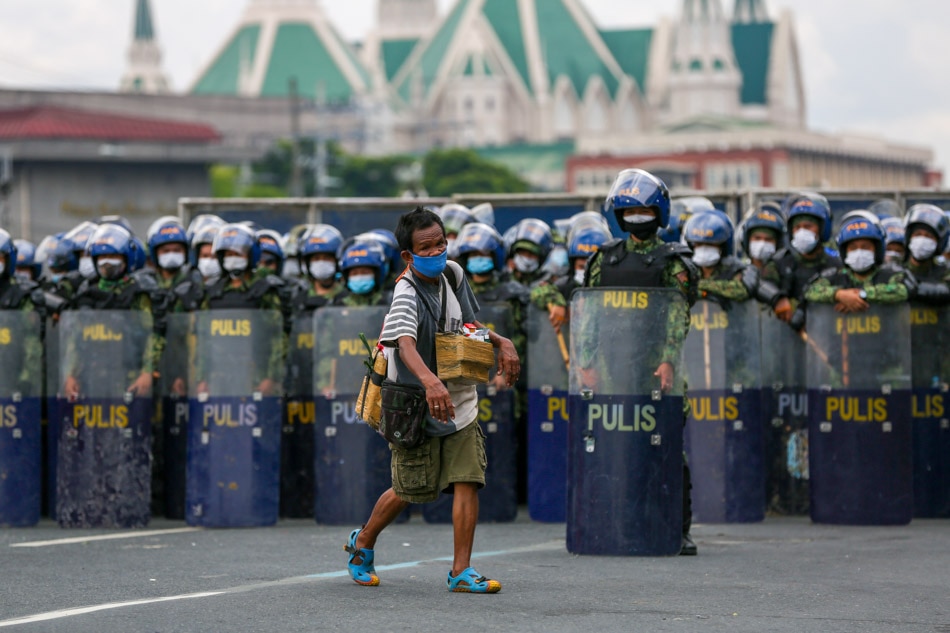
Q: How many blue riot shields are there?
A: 14